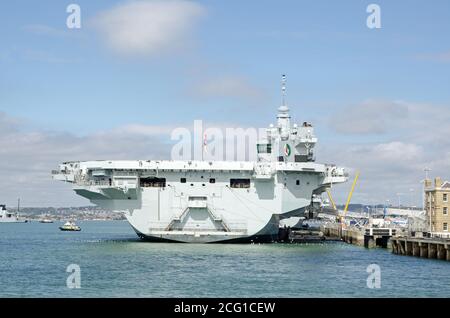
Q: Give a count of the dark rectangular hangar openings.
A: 2